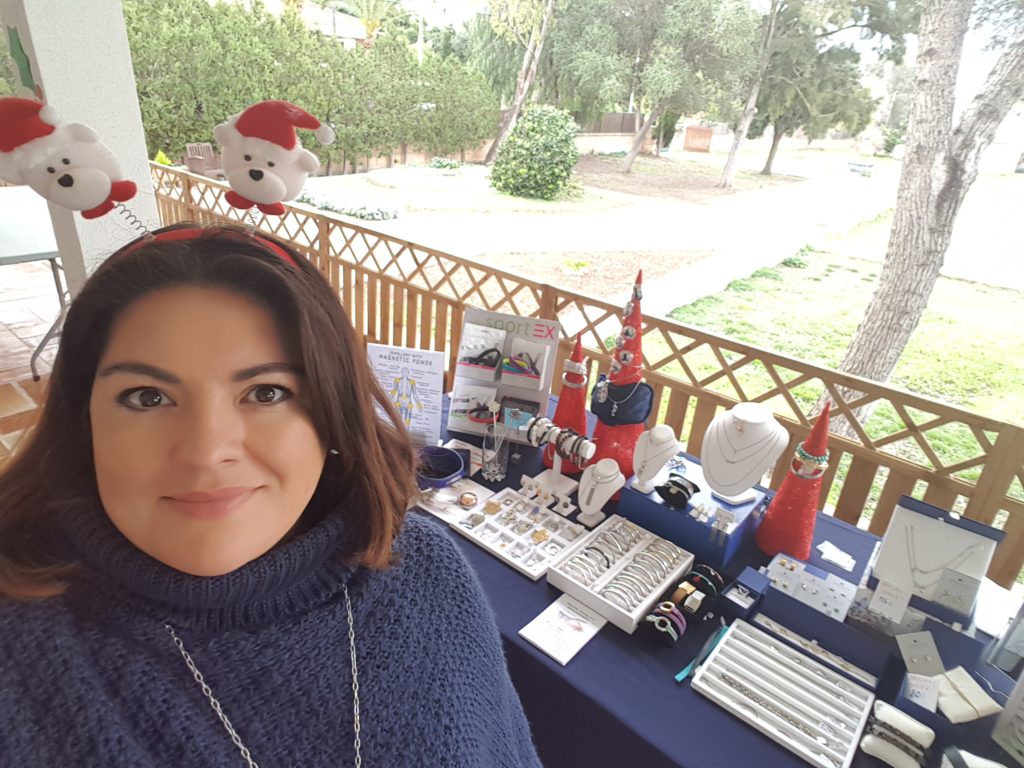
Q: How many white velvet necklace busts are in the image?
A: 3